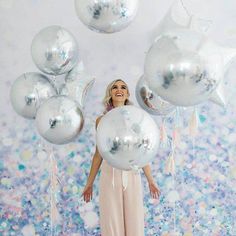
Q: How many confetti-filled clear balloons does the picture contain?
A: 0